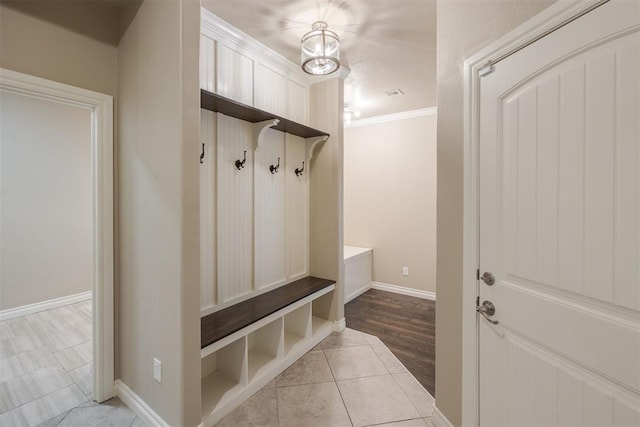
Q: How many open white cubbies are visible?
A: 4